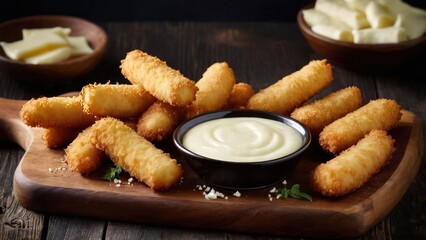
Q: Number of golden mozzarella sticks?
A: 13